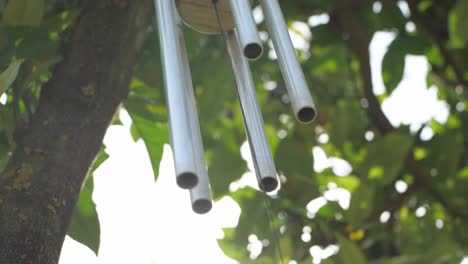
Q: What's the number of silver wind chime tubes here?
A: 5